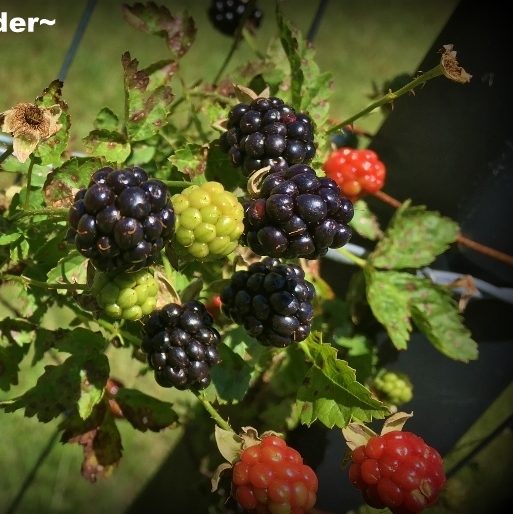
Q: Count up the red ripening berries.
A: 3